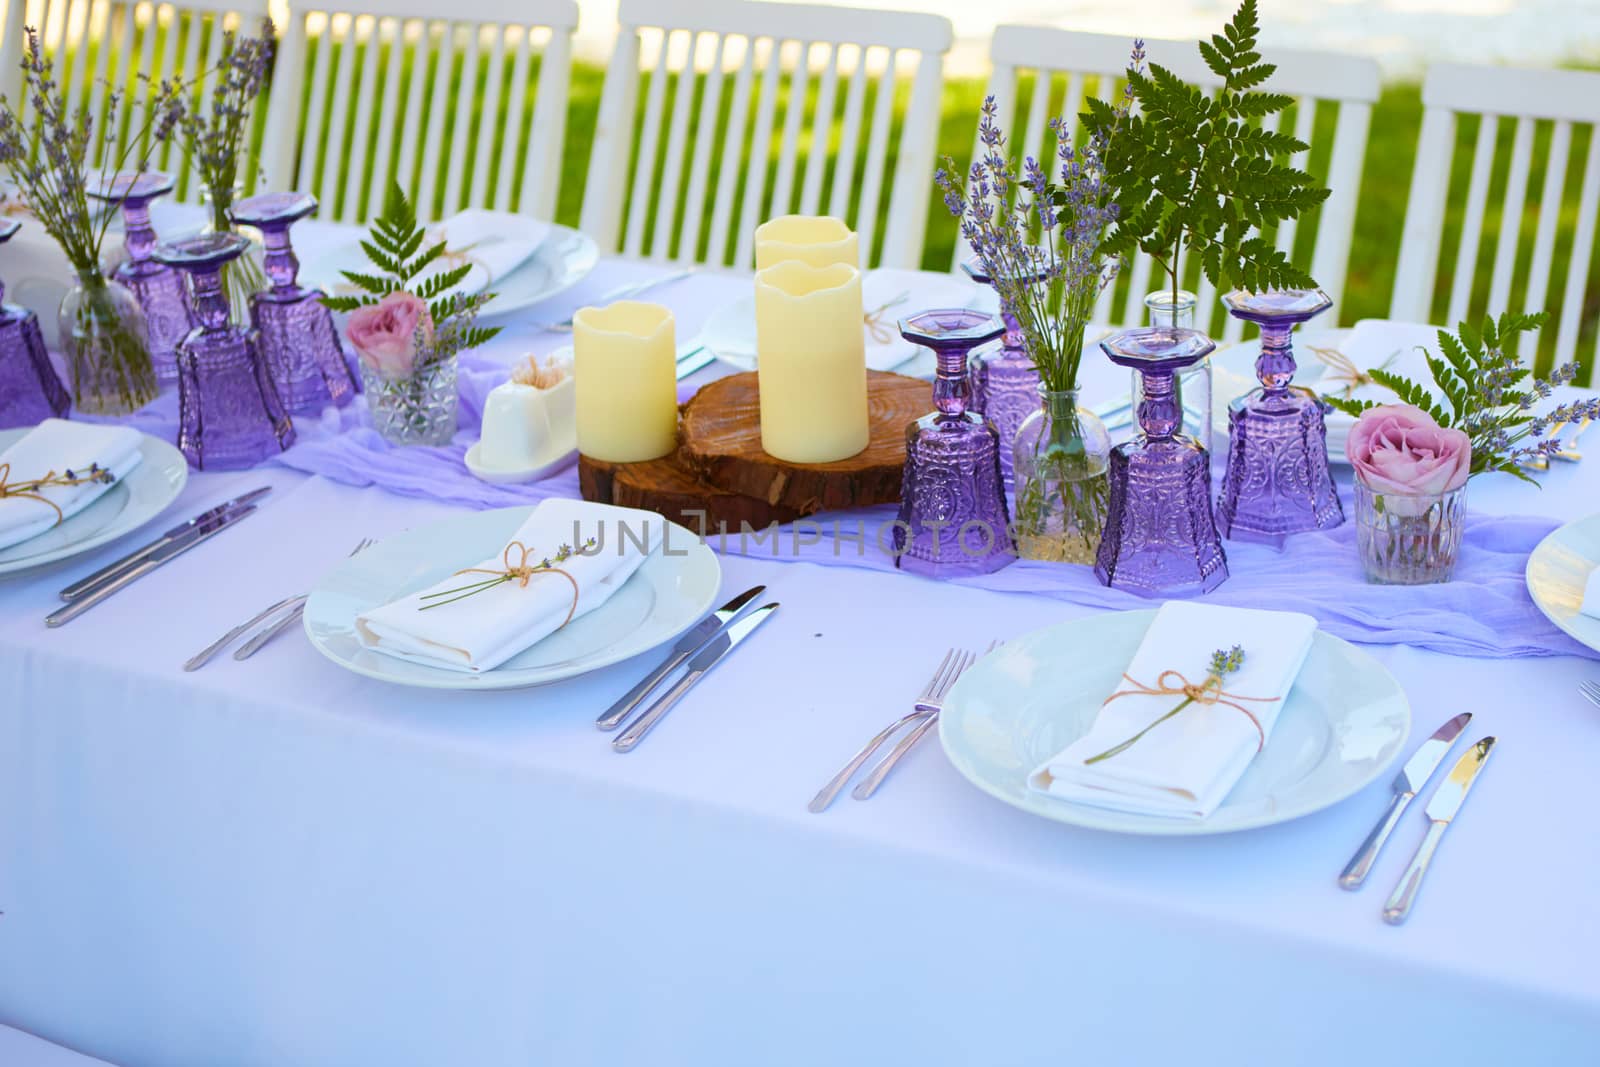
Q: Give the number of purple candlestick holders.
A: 8